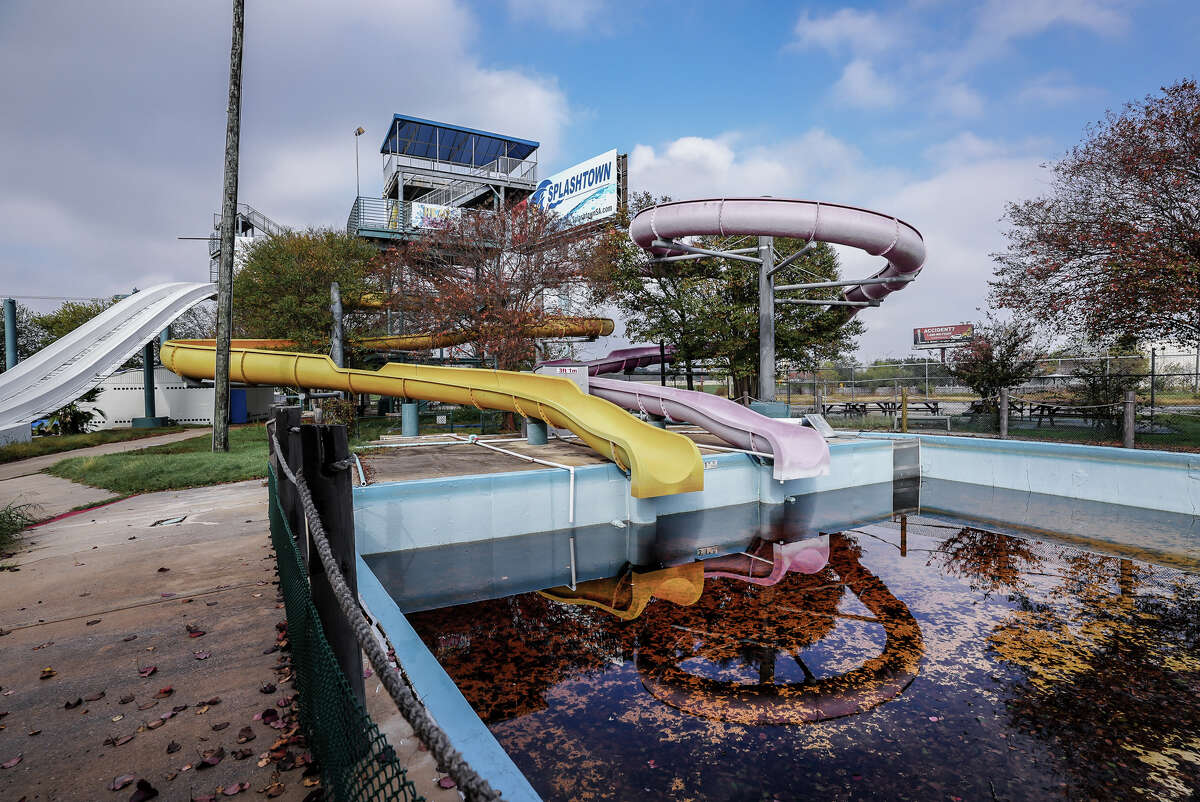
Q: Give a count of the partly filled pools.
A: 1